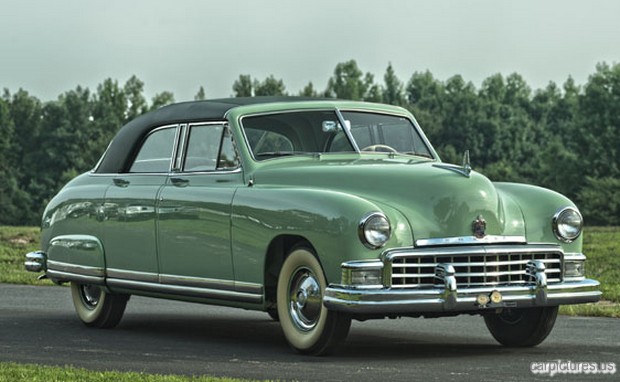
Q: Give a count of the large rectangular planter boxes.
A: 0